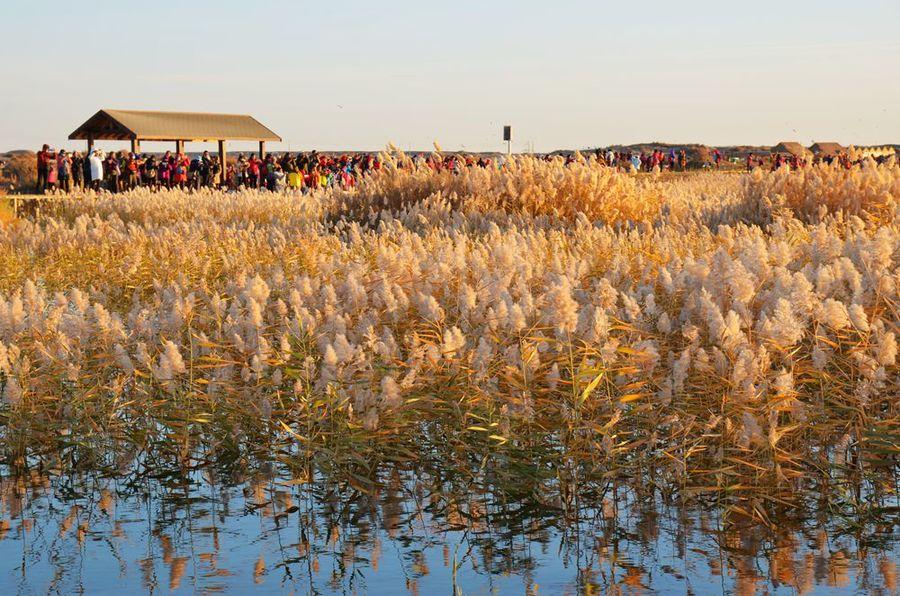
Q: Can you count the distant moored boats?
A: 0